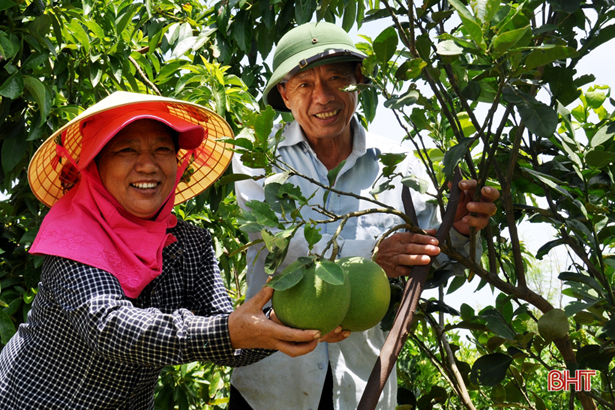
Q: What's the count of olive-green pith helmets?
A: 1